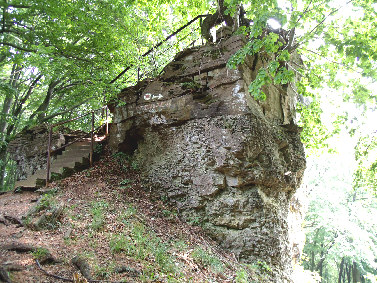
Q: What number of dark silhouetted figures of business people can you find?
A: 0